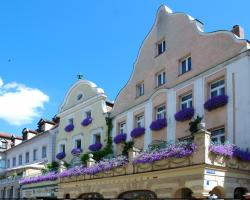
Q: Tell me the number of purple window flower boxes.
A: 10